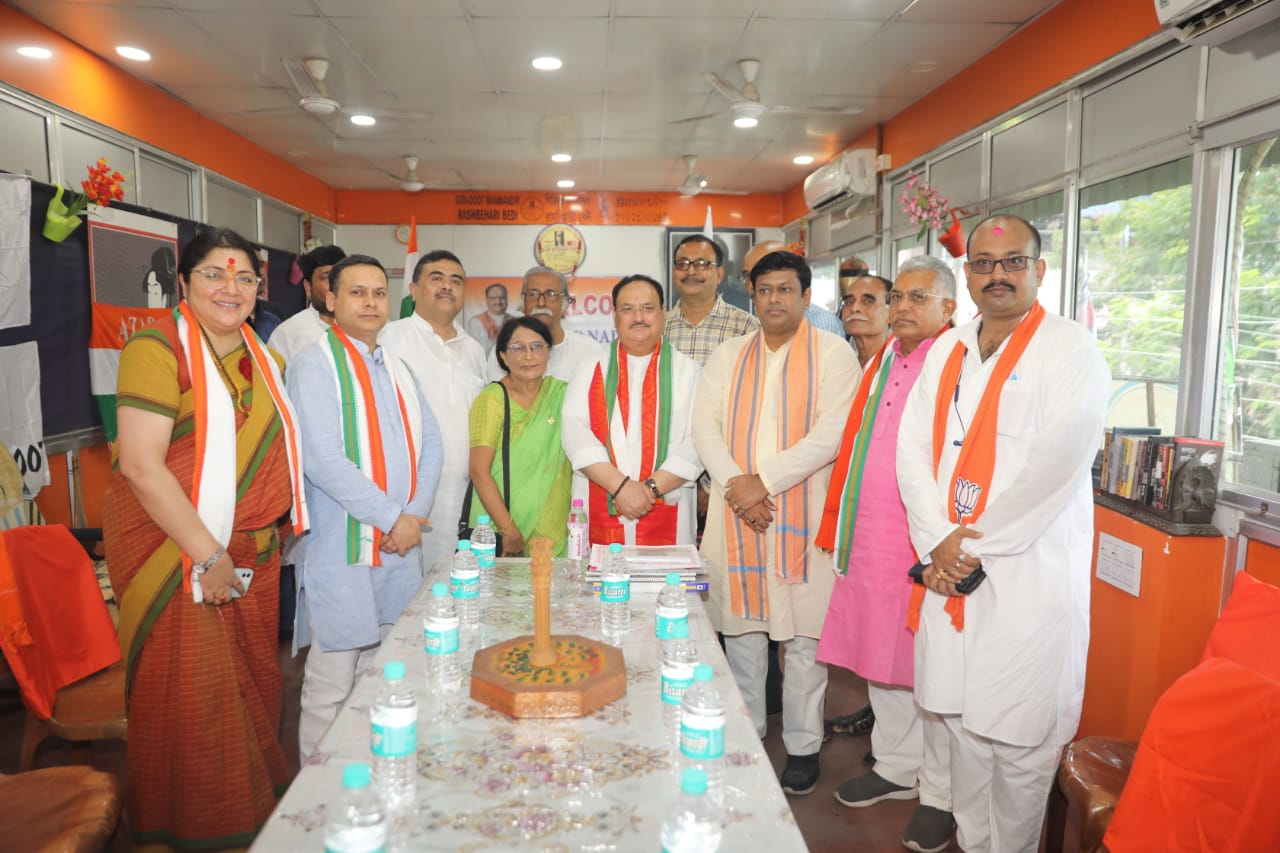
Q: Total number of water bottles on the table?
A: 11